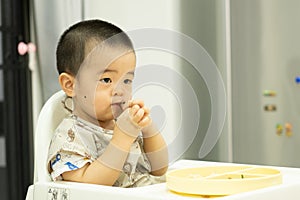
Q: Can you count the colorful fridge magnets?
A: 5